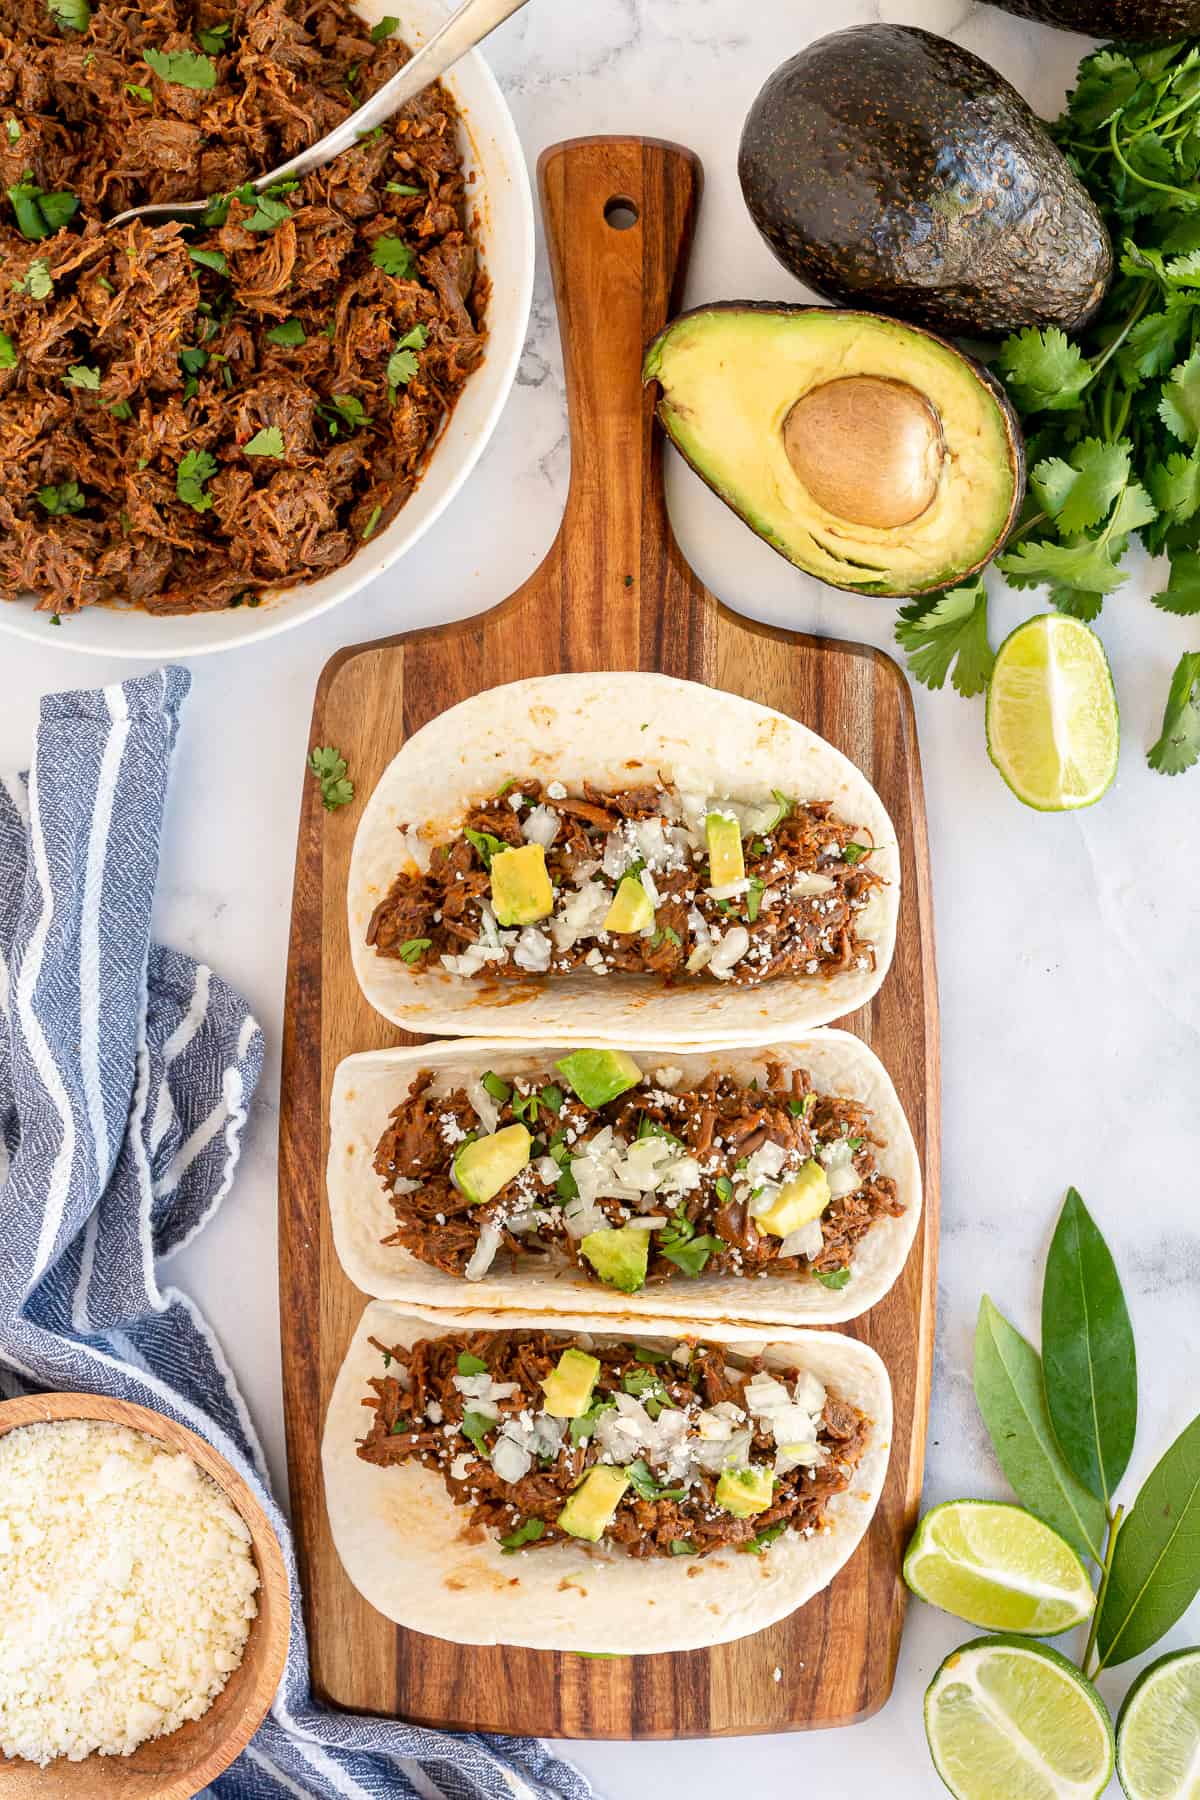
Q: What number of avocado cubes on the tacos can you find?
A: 10